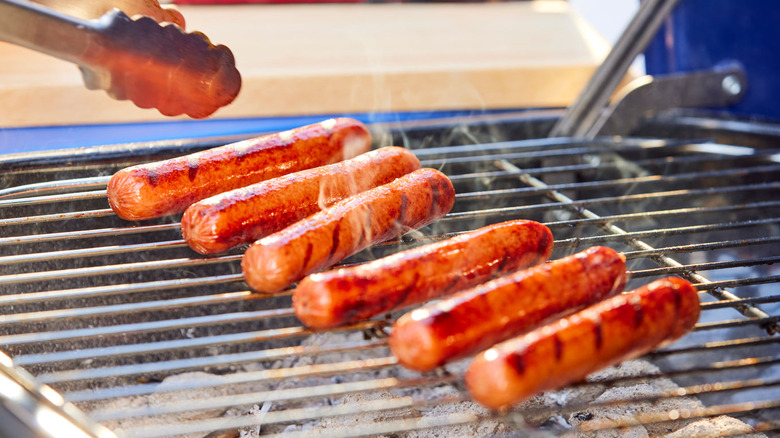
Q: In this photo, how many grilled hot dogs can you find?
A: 6